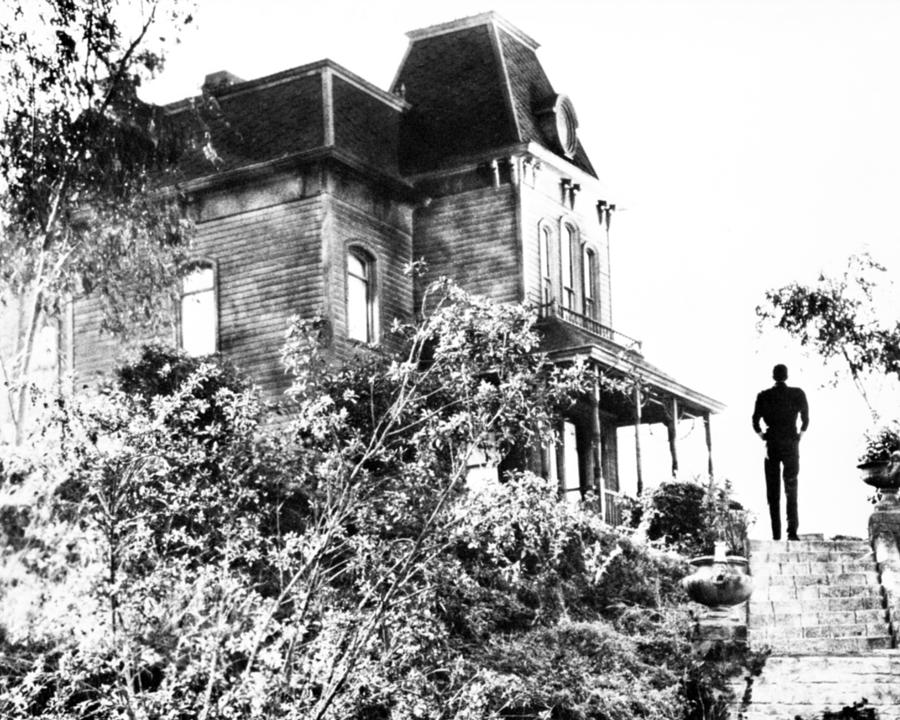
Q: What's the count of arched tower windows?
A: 3